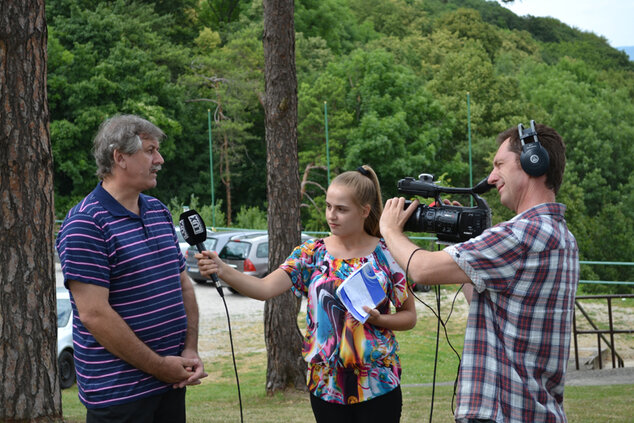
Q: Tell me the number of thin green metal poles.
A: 3